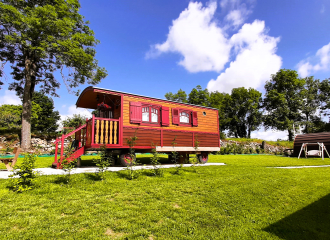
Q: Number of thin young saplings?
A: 7